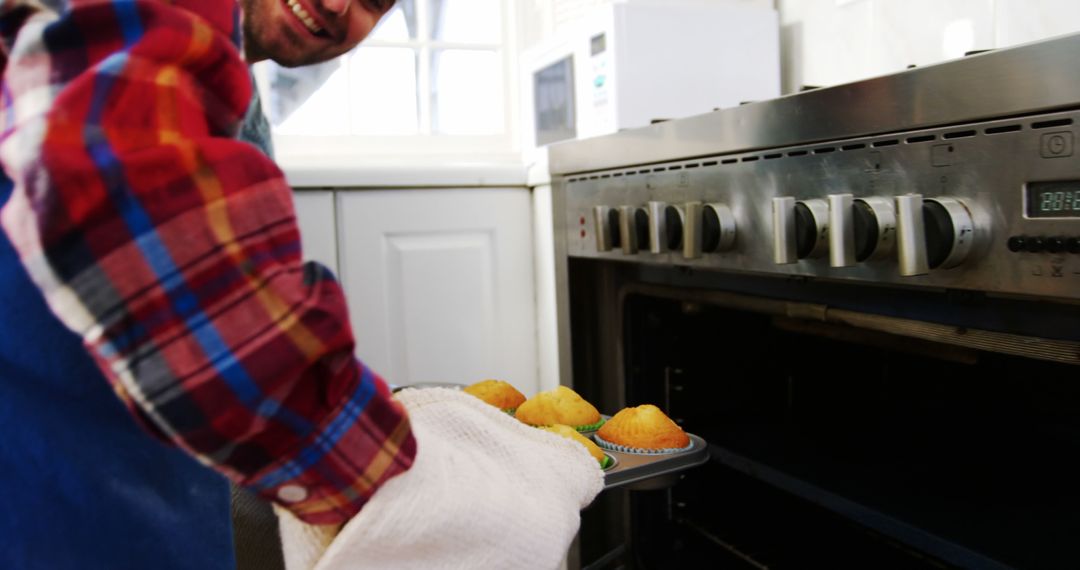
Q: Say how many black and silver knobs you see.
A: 7